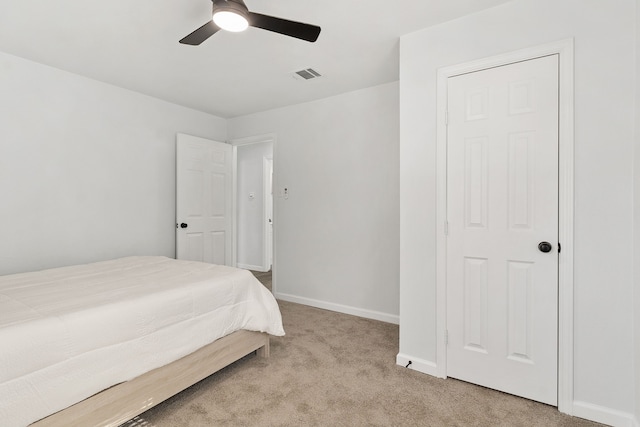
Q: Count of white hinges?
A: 3